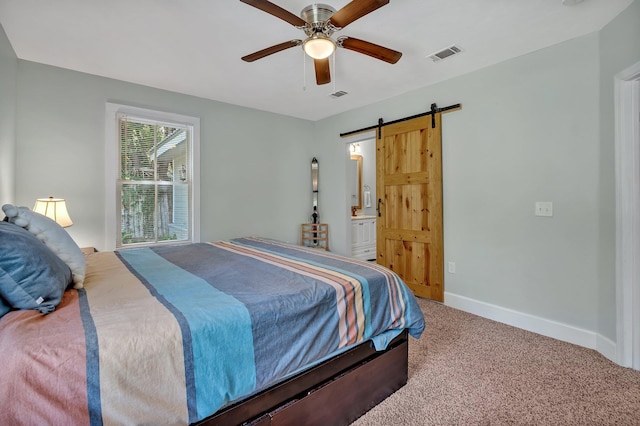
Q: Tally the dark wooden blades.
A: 5